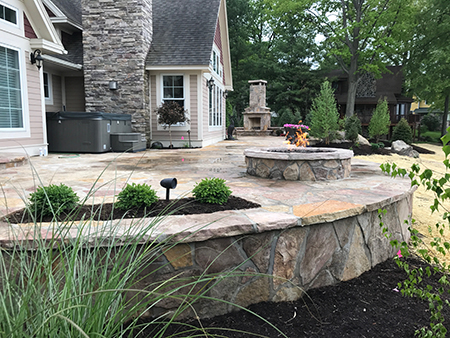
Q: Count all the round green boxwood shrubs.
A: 3